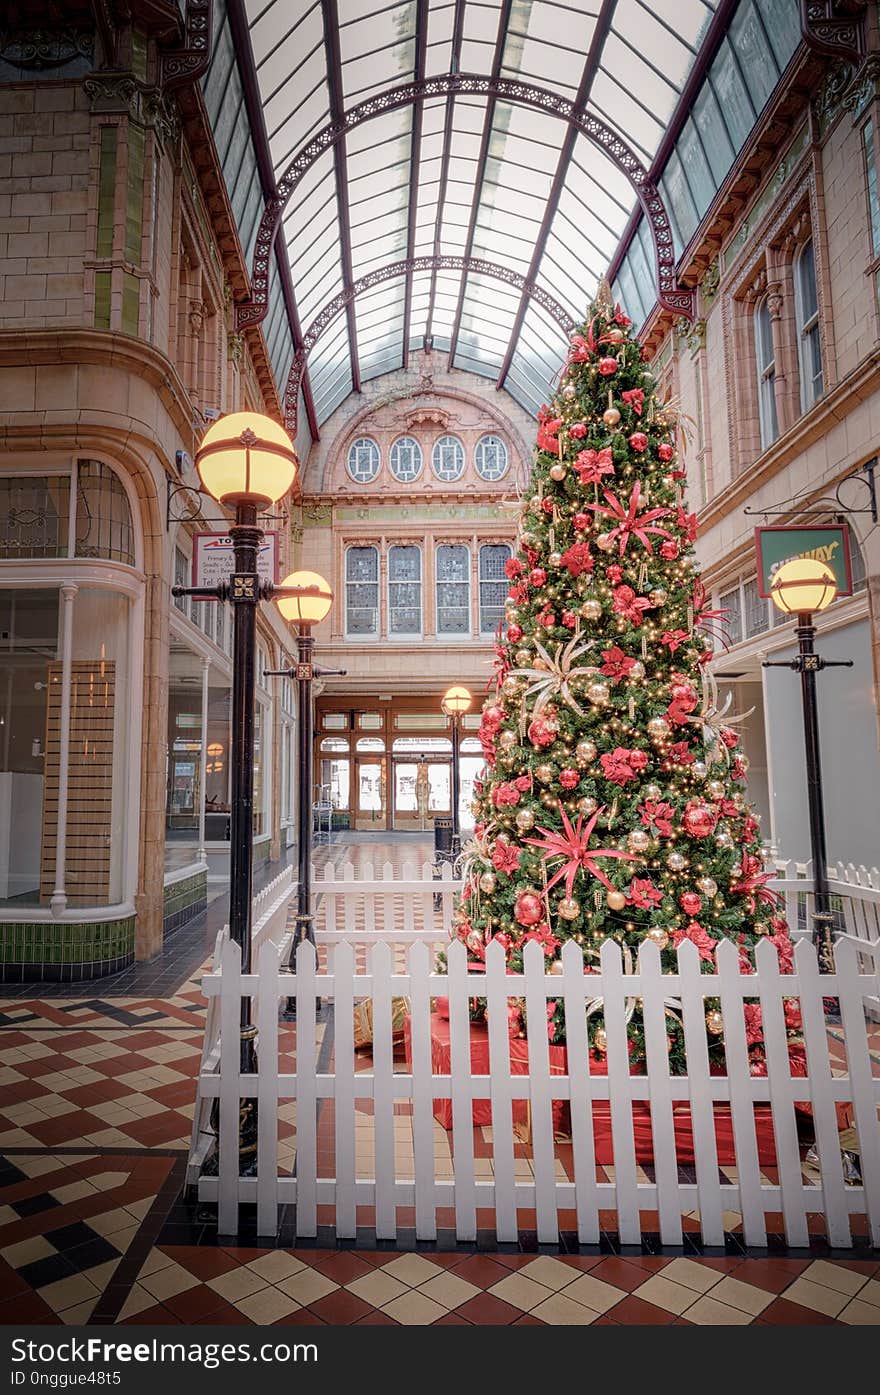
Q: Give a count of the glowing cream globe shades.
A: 4